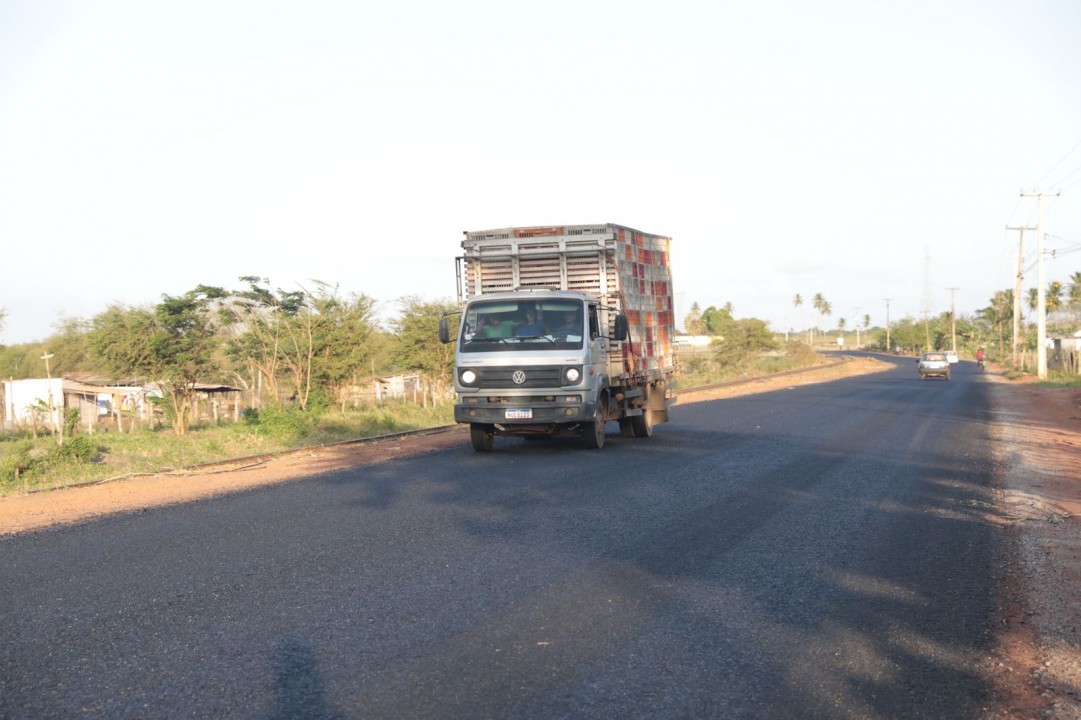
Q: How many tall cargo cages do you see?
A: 1